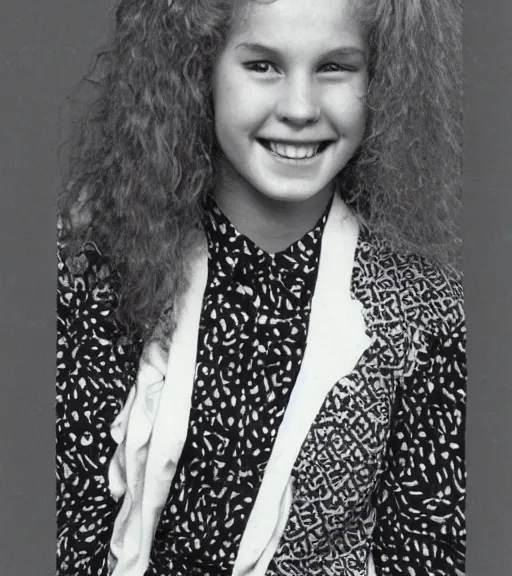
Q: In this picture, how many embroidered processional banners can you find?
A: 0